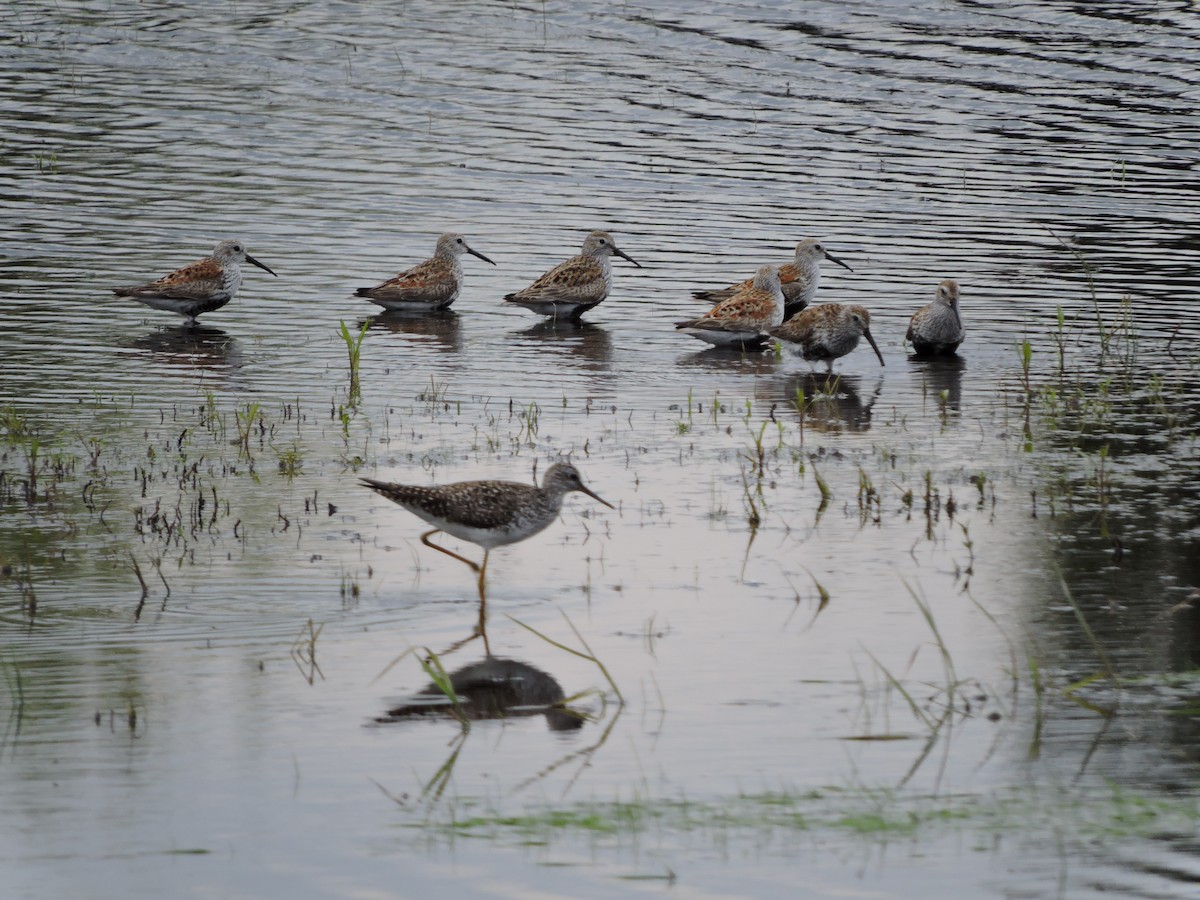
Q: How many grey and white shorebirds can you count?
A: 1